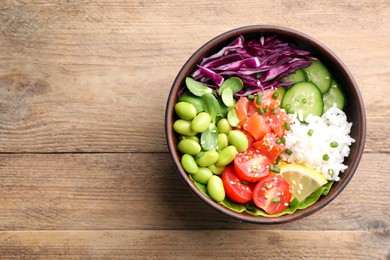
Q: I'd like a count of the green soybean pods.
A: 14